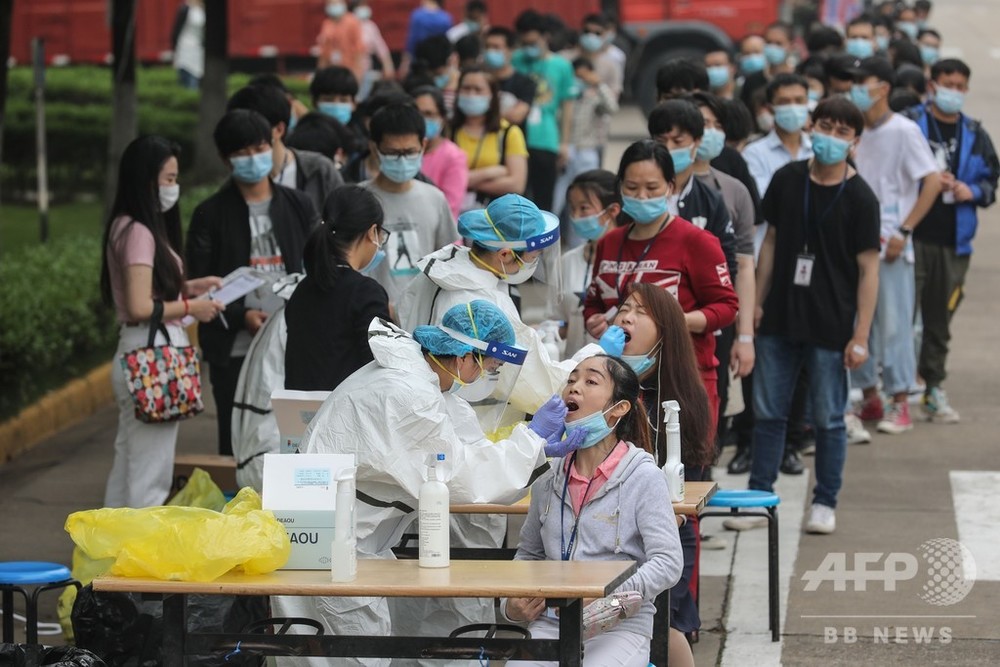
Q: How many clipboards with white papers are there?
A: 1